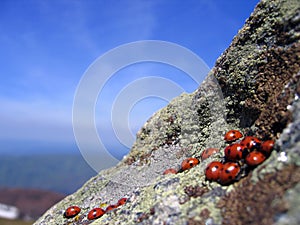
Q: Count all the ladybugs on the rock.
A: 14